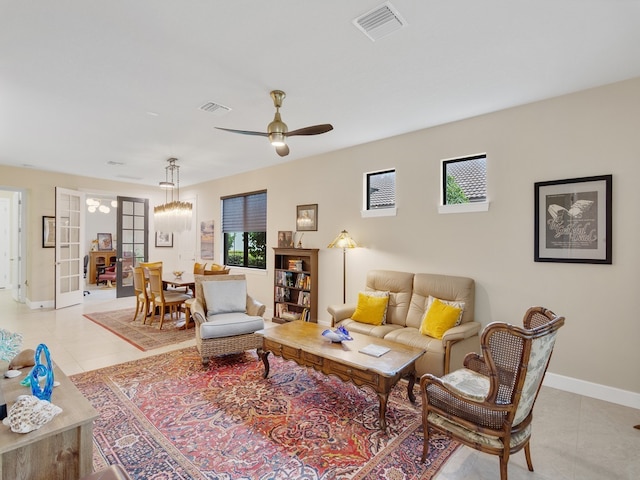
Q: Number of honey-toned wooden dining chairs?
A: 6